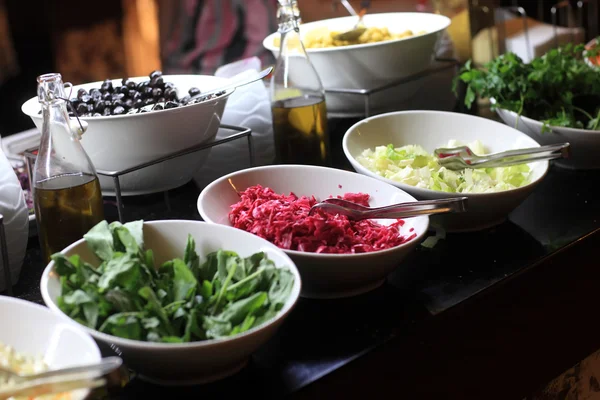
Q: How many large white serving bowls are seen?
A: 7